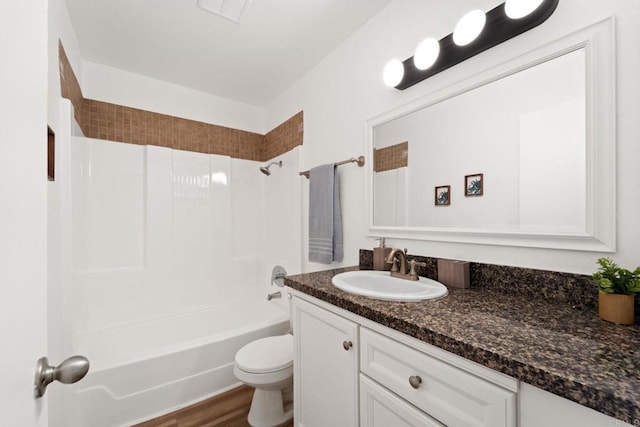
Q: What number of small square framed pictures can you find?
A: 2